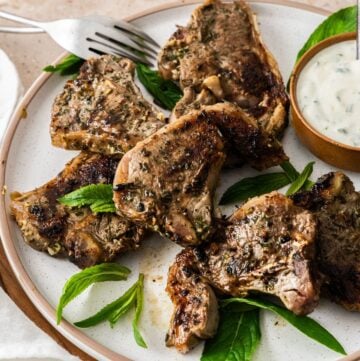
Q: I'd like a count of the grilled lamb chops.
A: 6